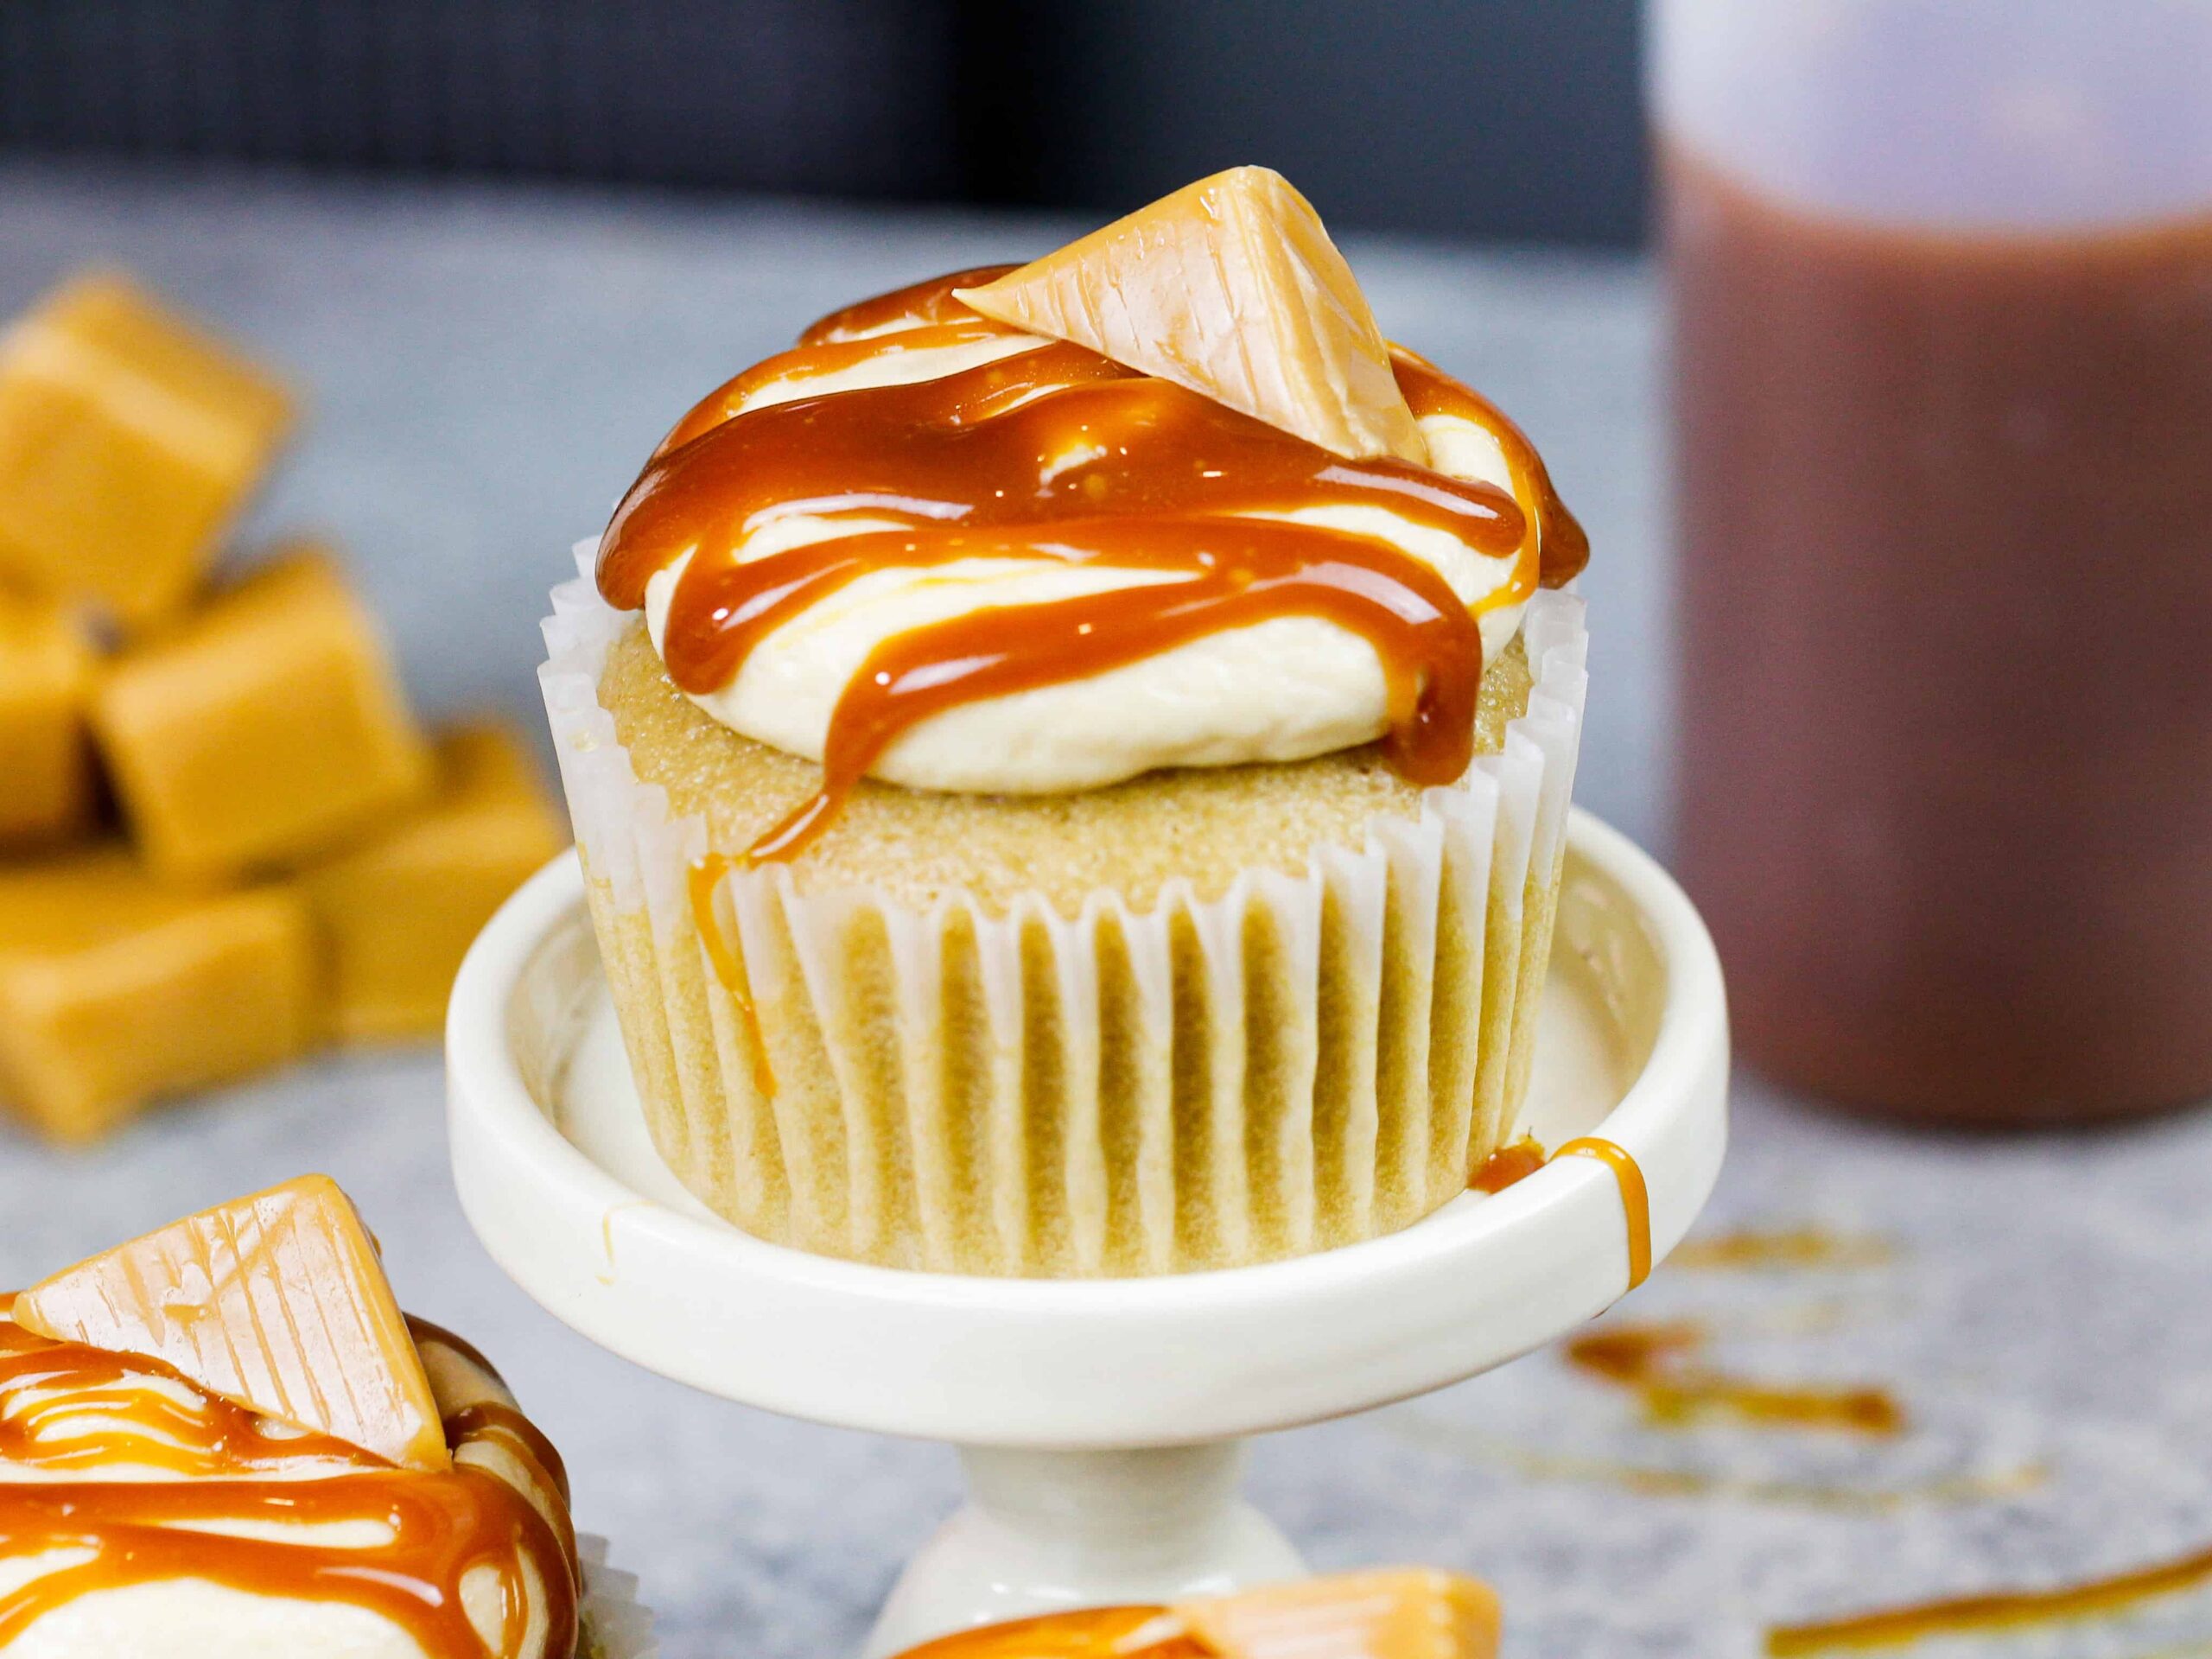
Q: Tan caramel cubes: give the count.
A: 5